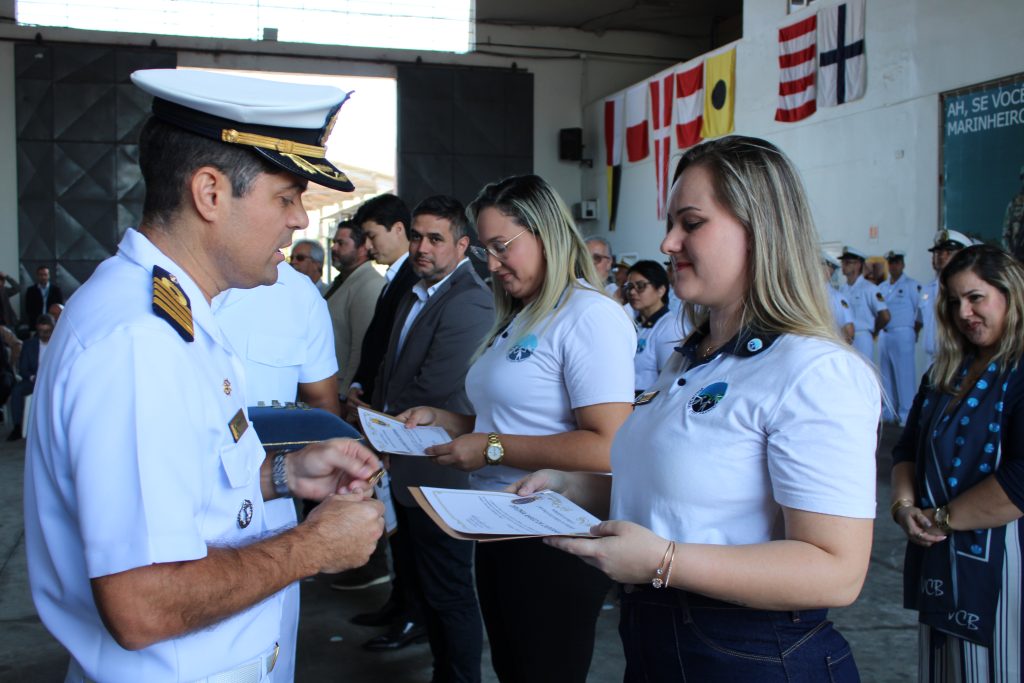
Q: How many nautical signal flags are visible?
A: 7